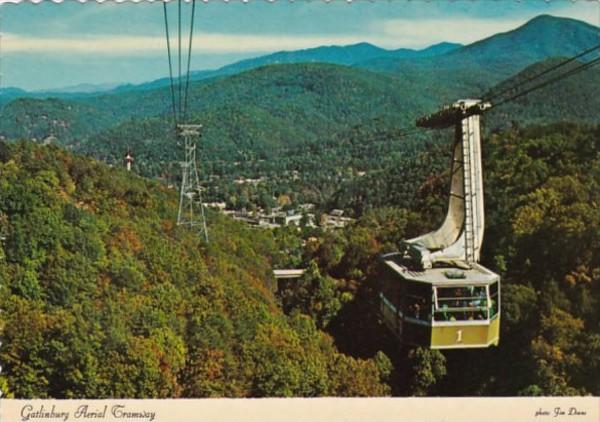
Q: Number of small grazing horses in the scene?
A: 0